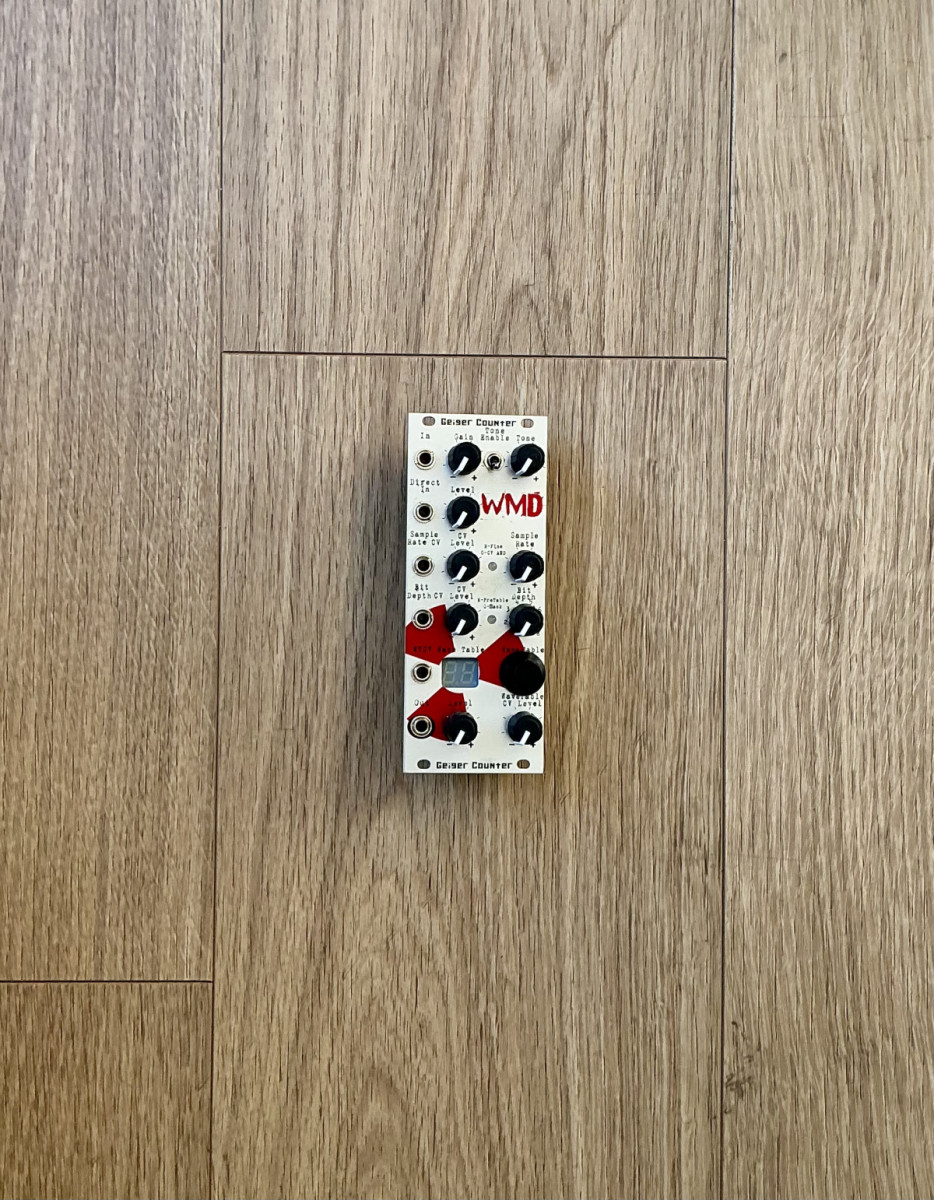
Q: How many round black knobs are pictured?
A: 10